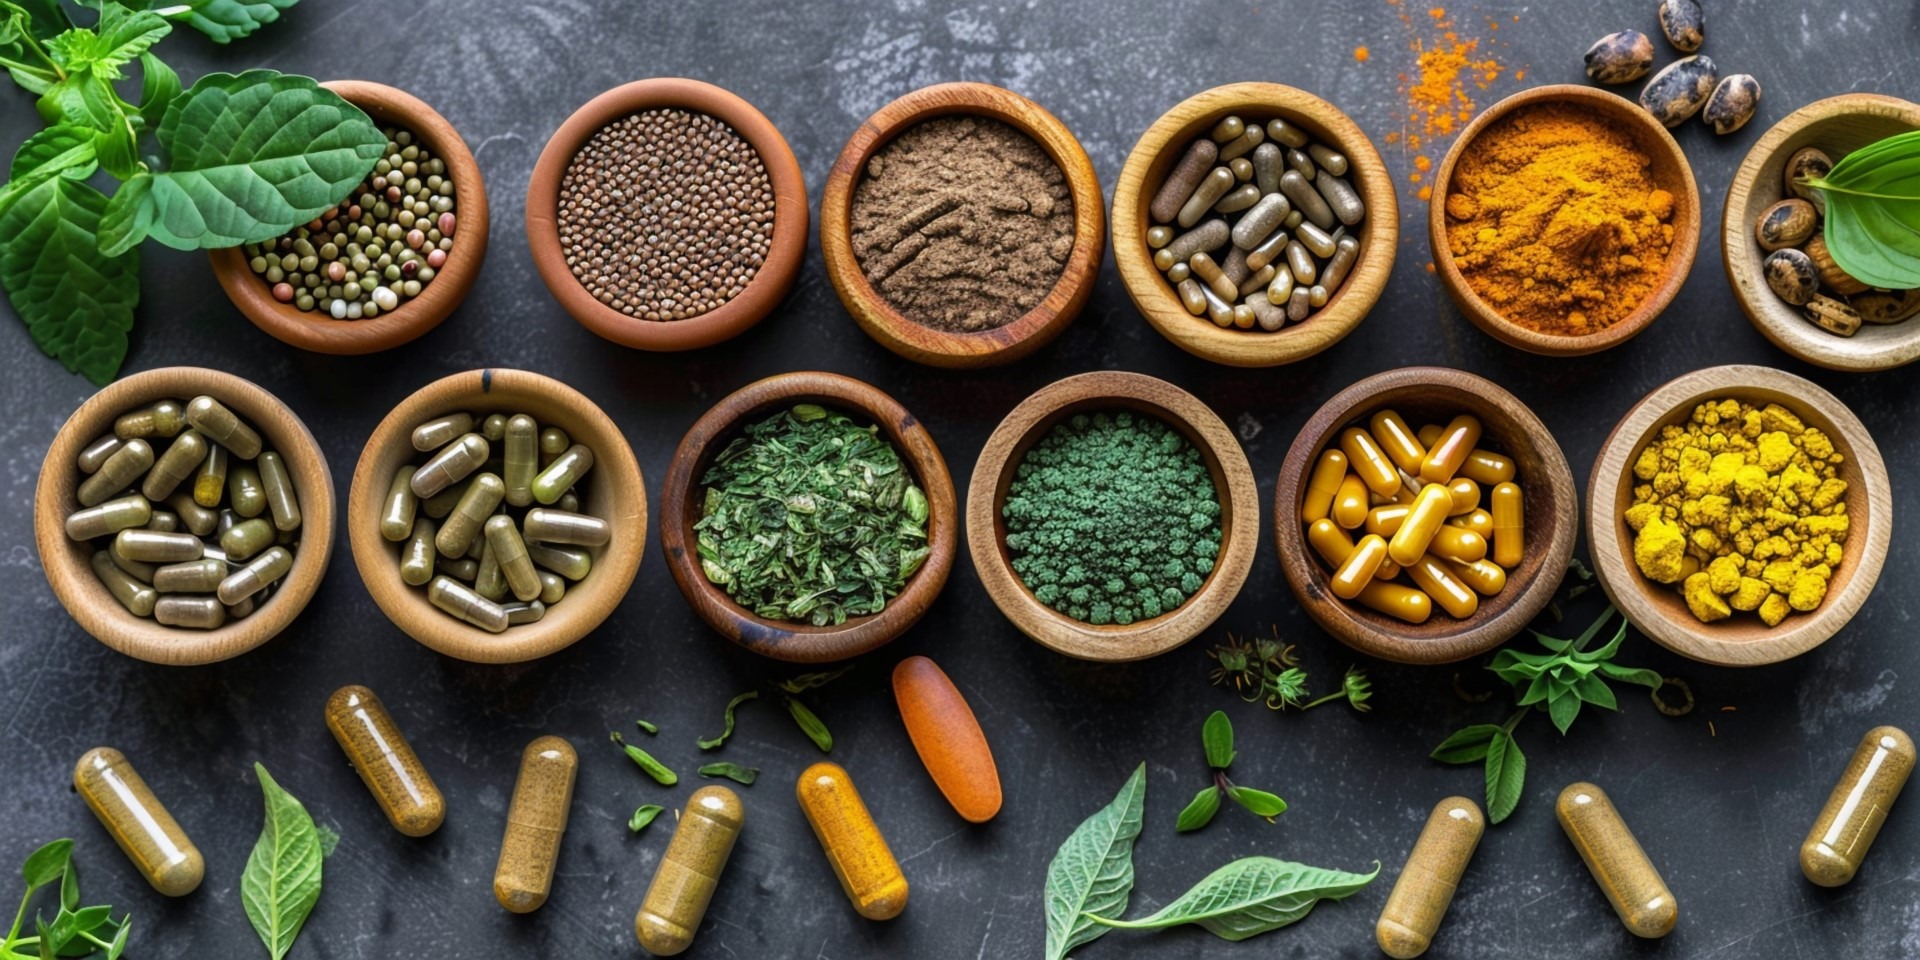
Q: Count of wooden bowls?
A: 12